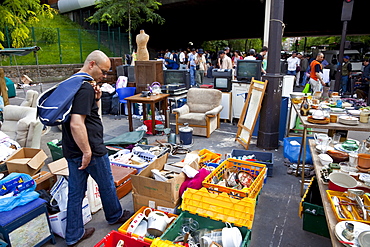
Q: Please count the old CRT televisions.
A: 3